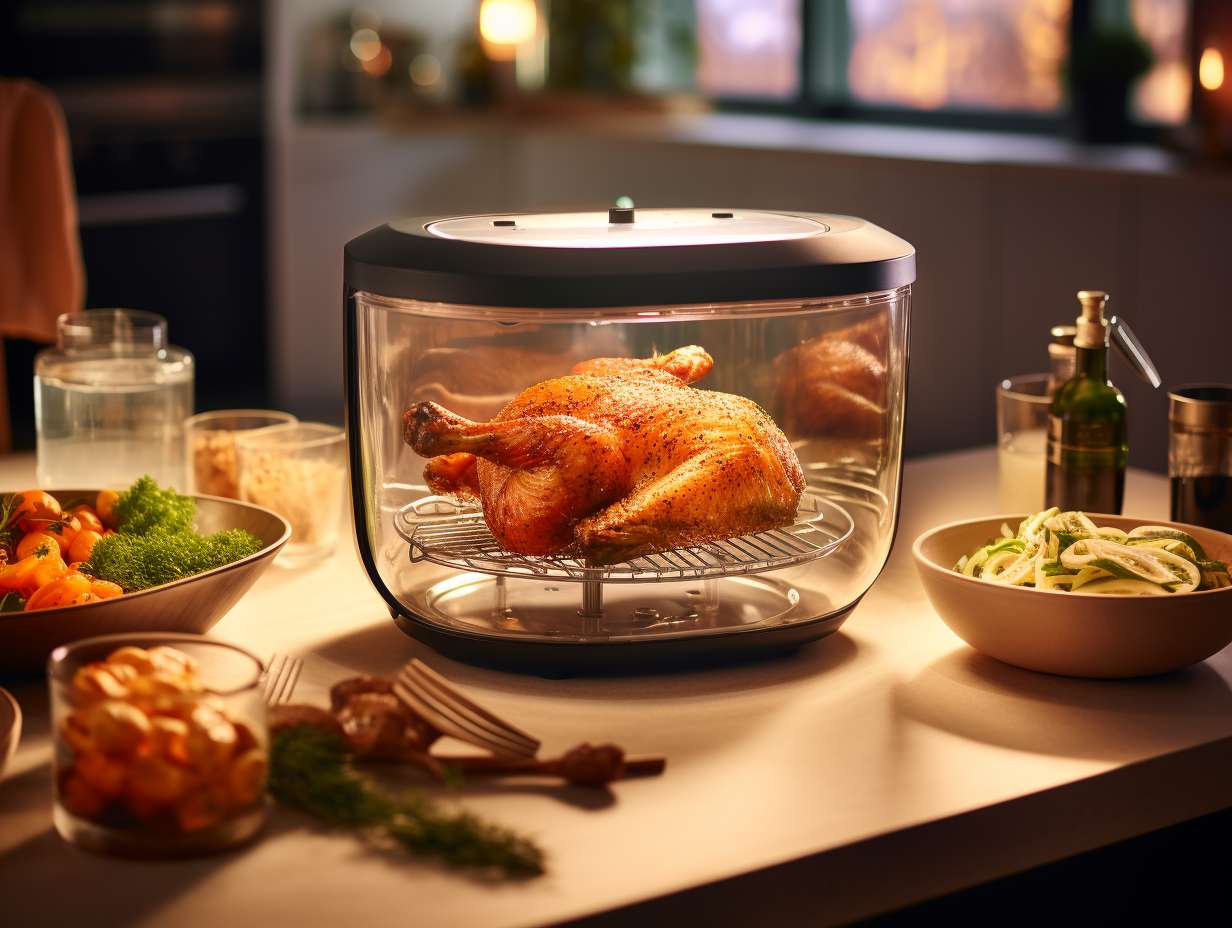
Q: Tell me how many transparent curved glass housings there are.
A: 1